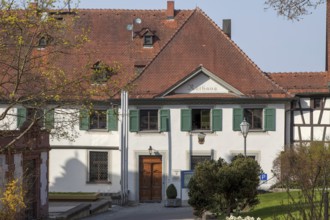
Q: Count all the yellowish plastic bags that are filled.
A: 0